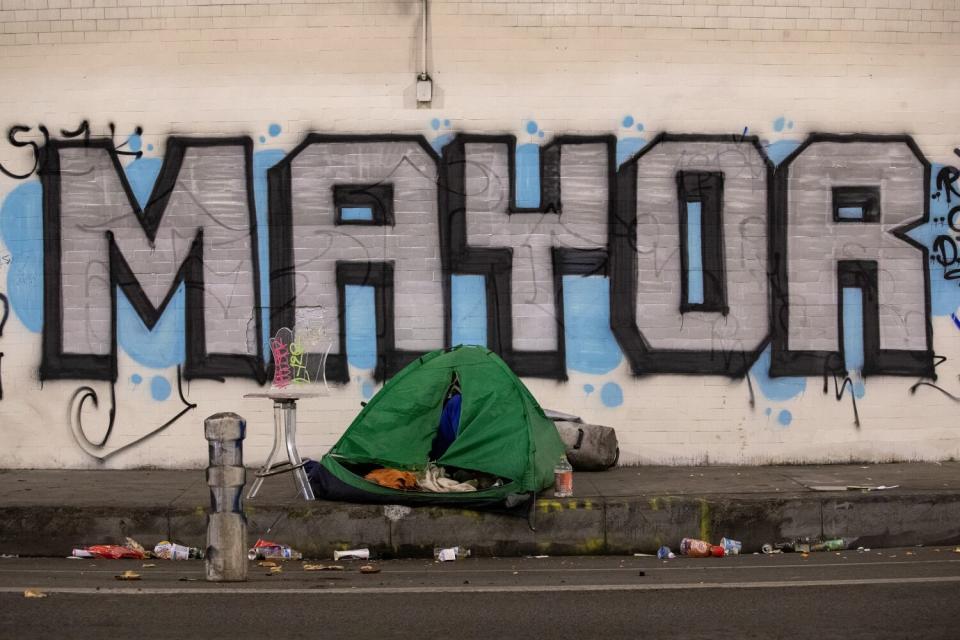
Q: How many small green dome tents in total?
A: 1